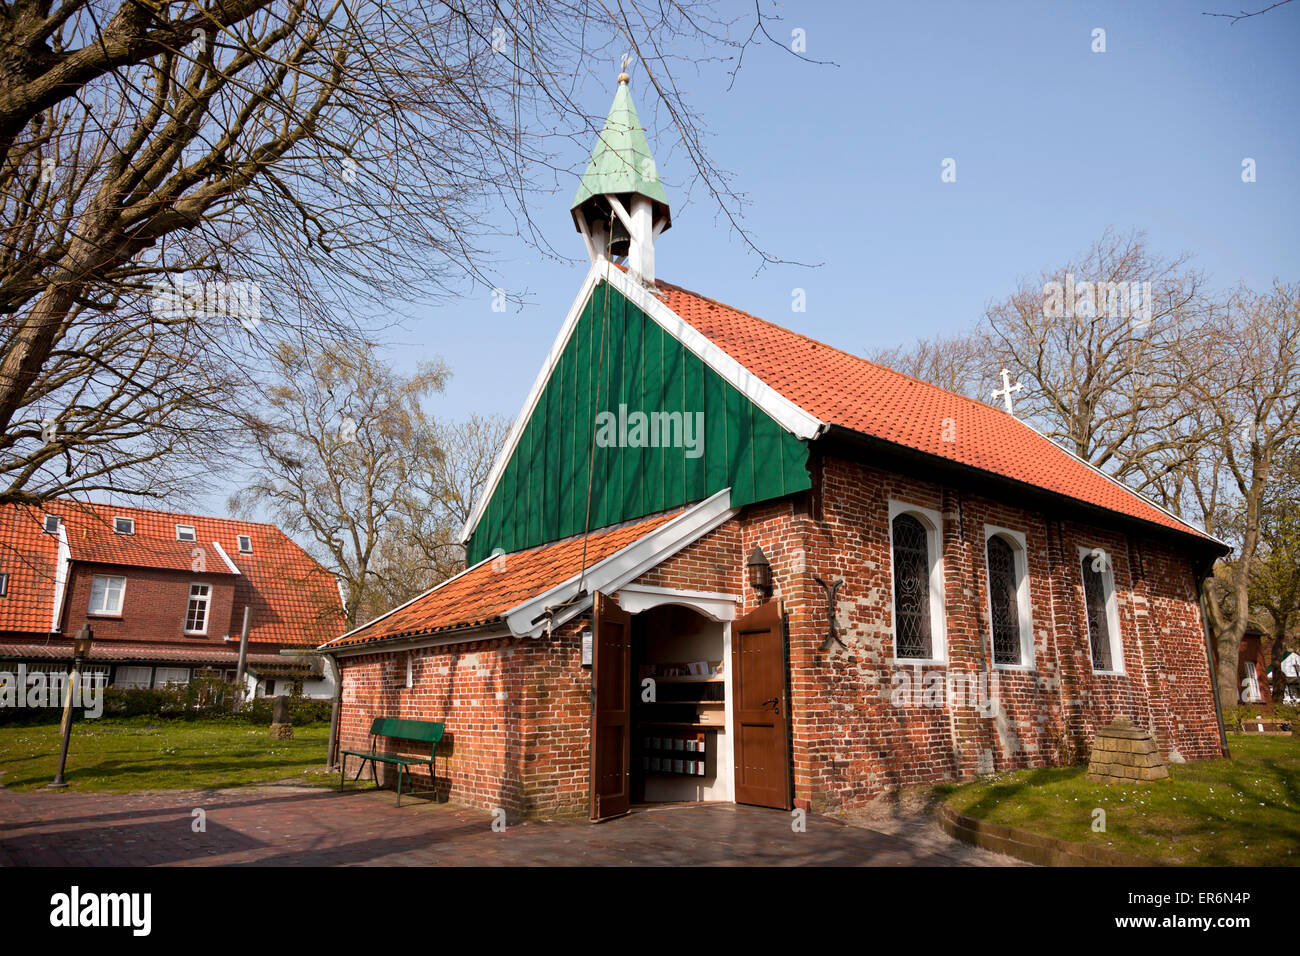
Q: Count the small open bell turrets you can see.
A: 1